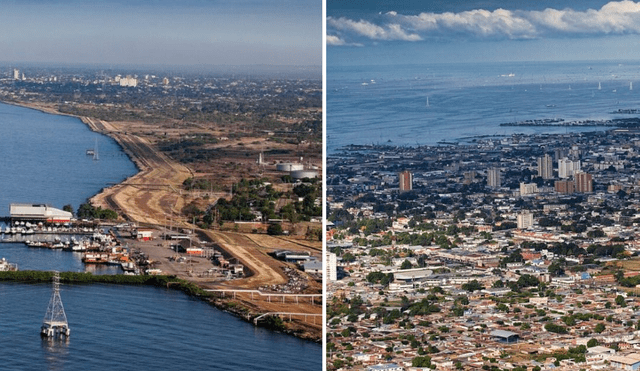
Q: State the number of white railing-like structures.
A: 2